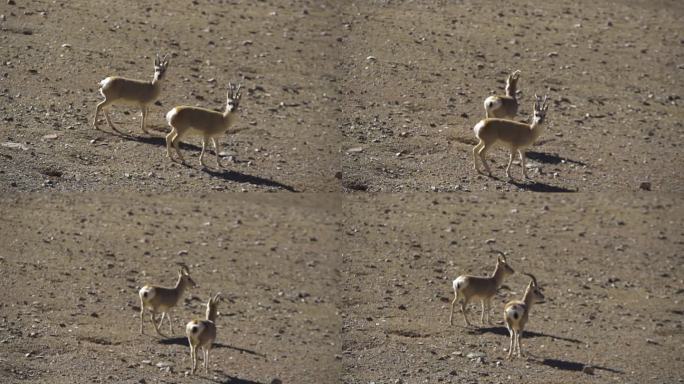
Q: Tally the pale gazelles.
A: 8